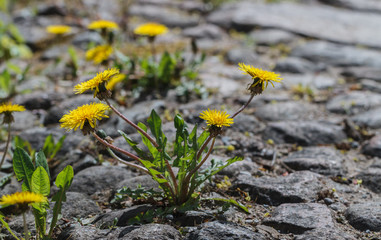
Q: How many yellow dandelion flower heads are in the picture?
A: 11